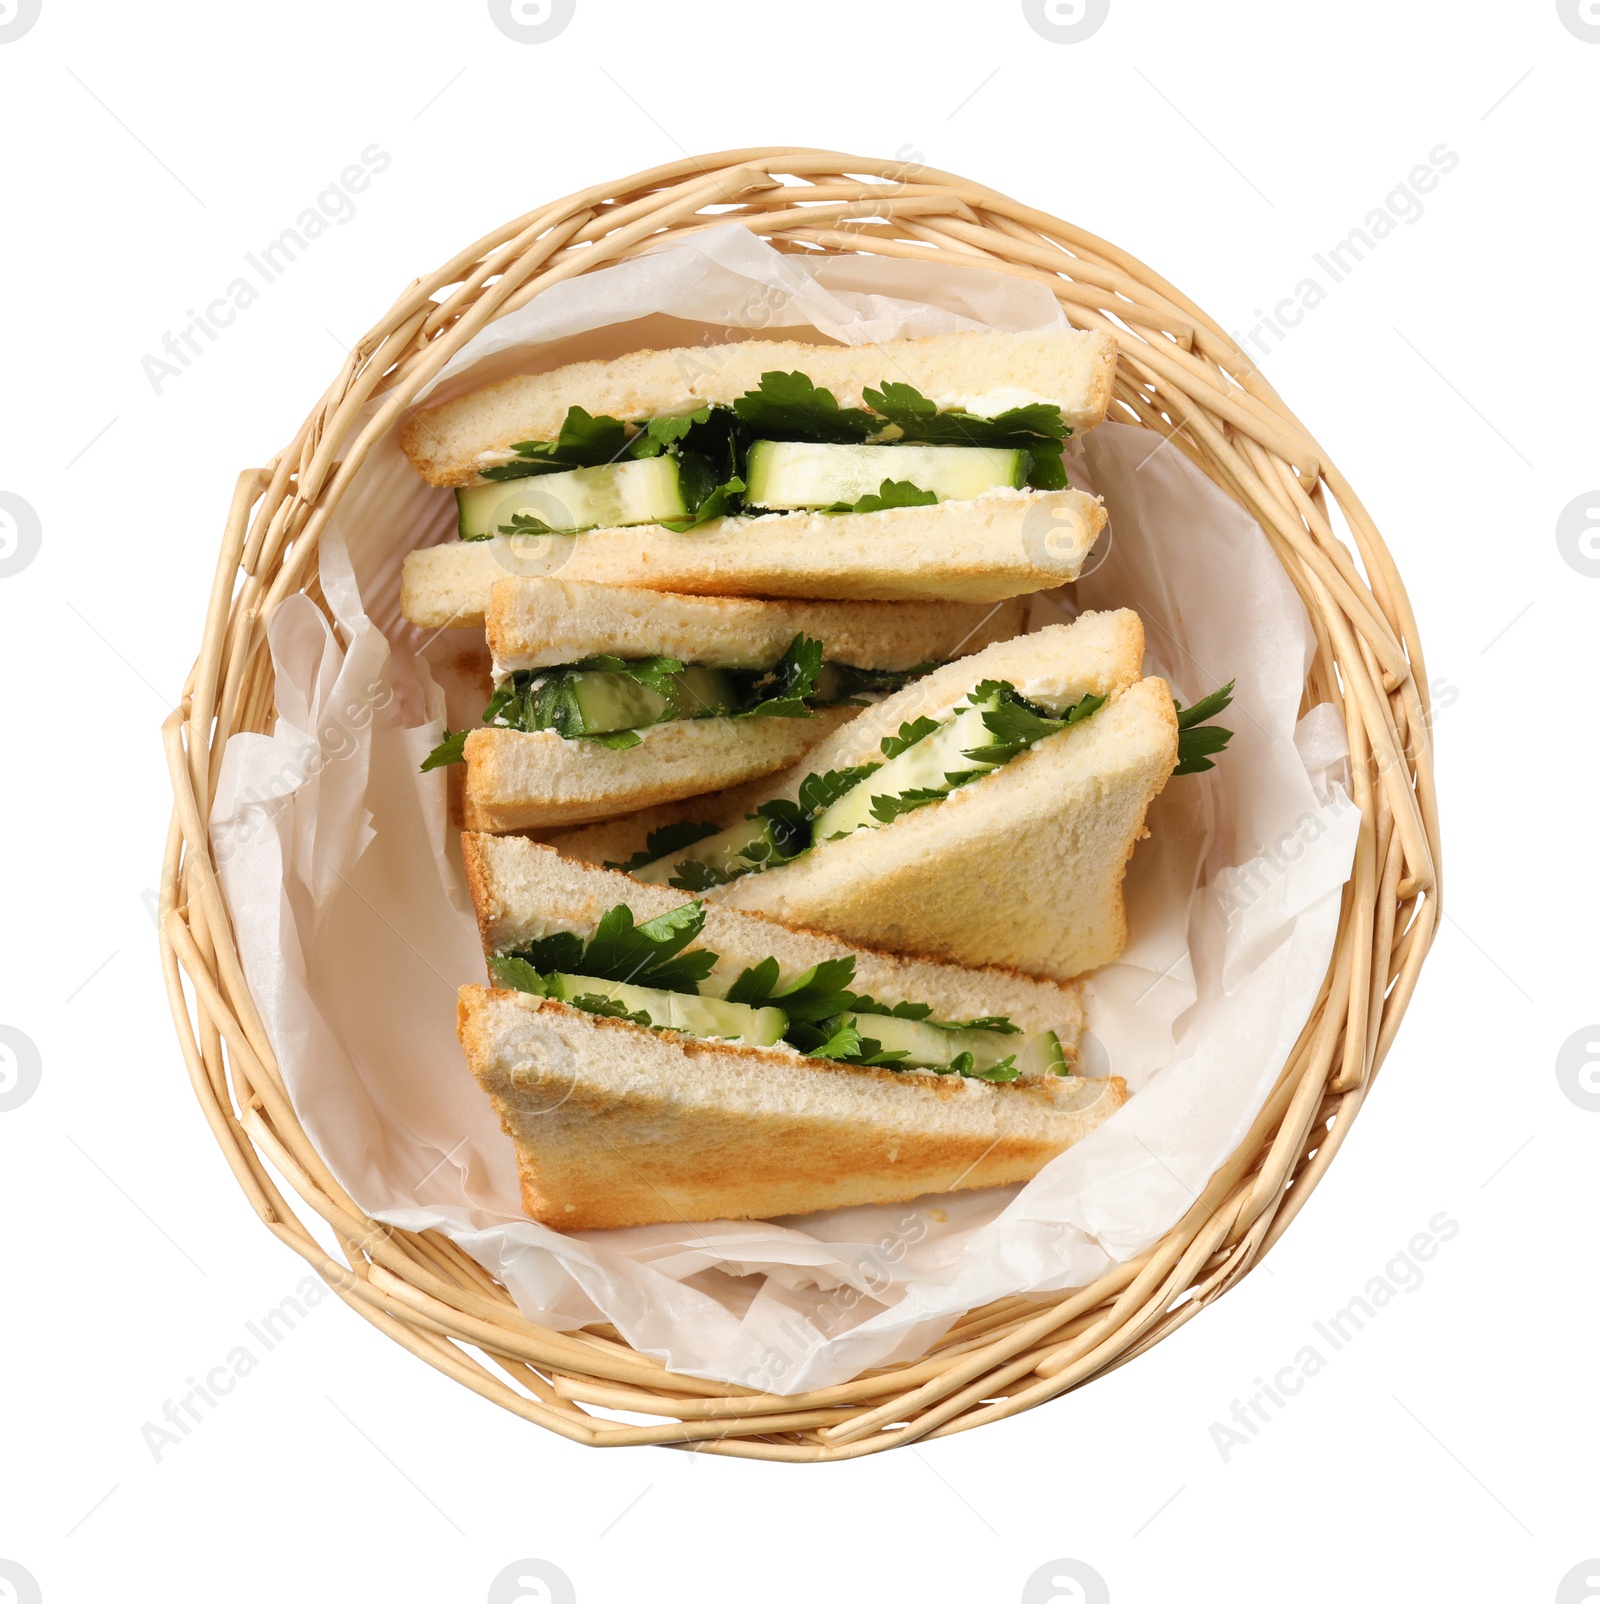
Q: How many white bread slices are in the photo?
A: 8